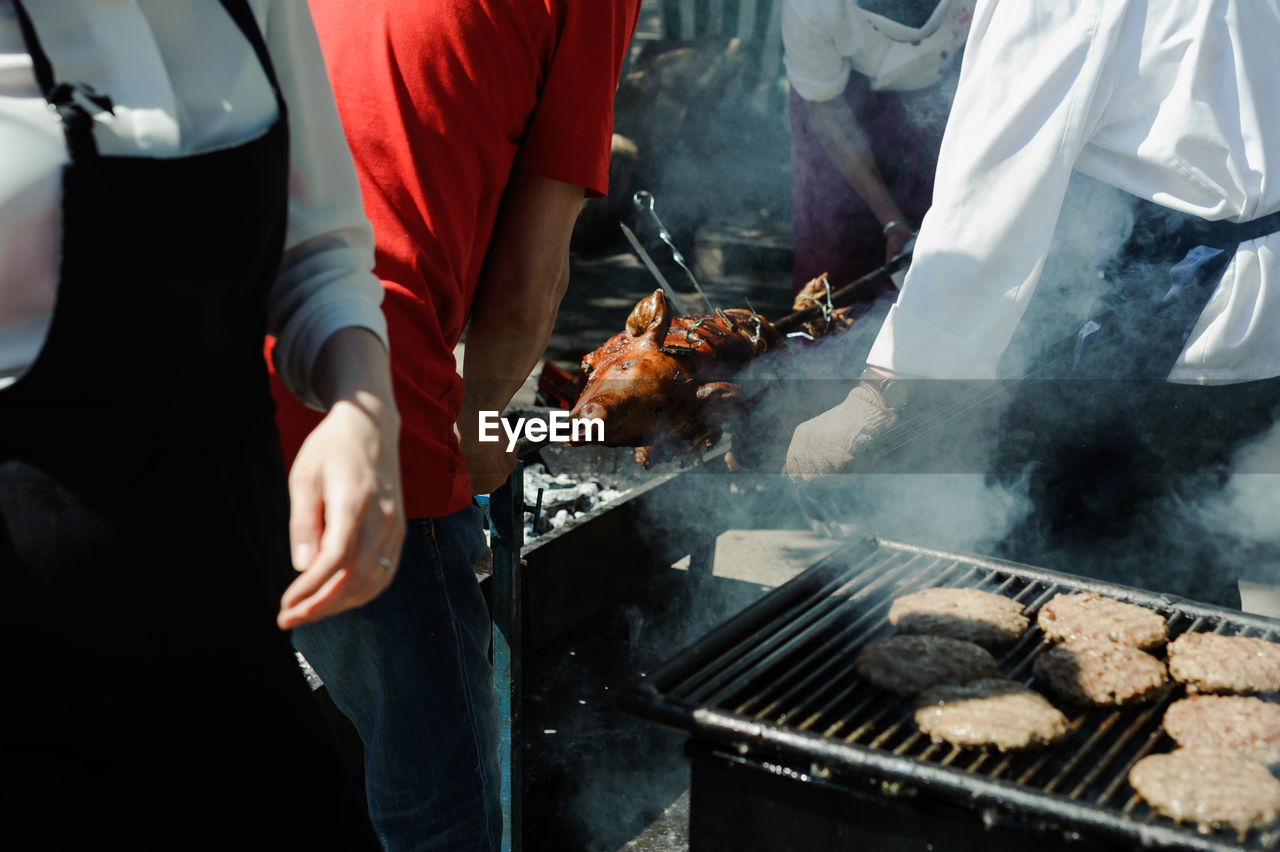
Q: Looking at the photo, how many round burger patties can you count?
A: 8